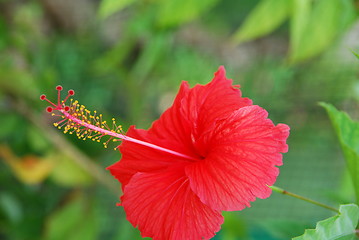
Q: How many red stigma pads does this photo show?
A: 5